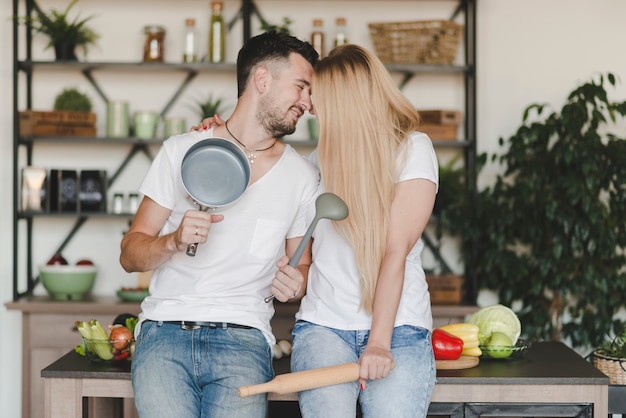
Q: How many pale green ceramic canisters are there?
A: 3